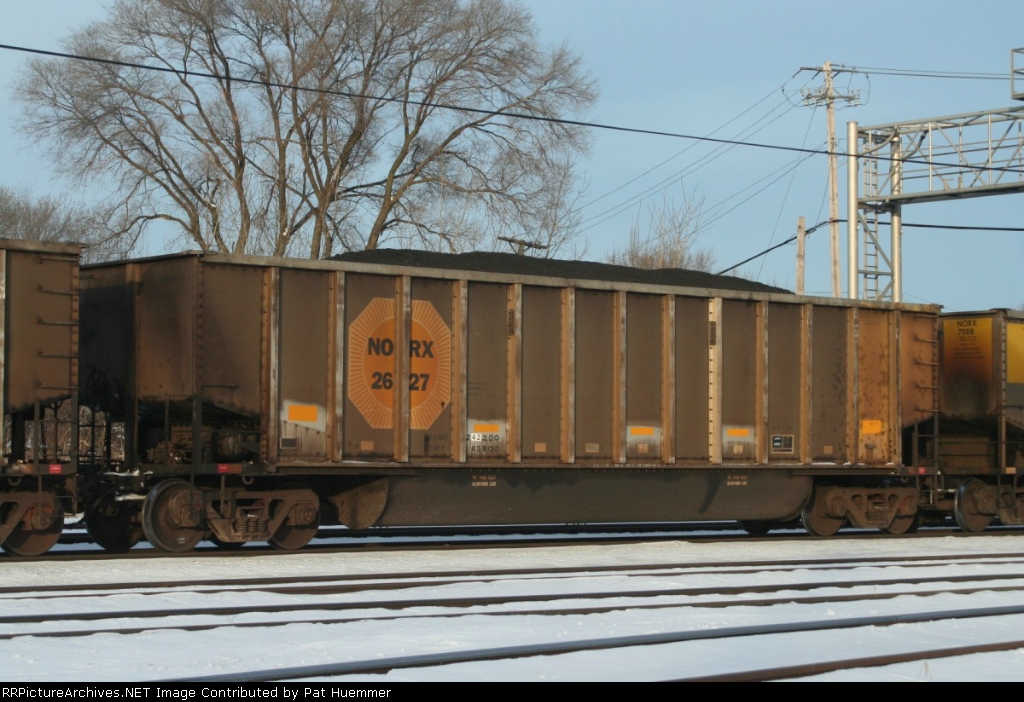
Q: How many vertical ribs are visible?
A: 13